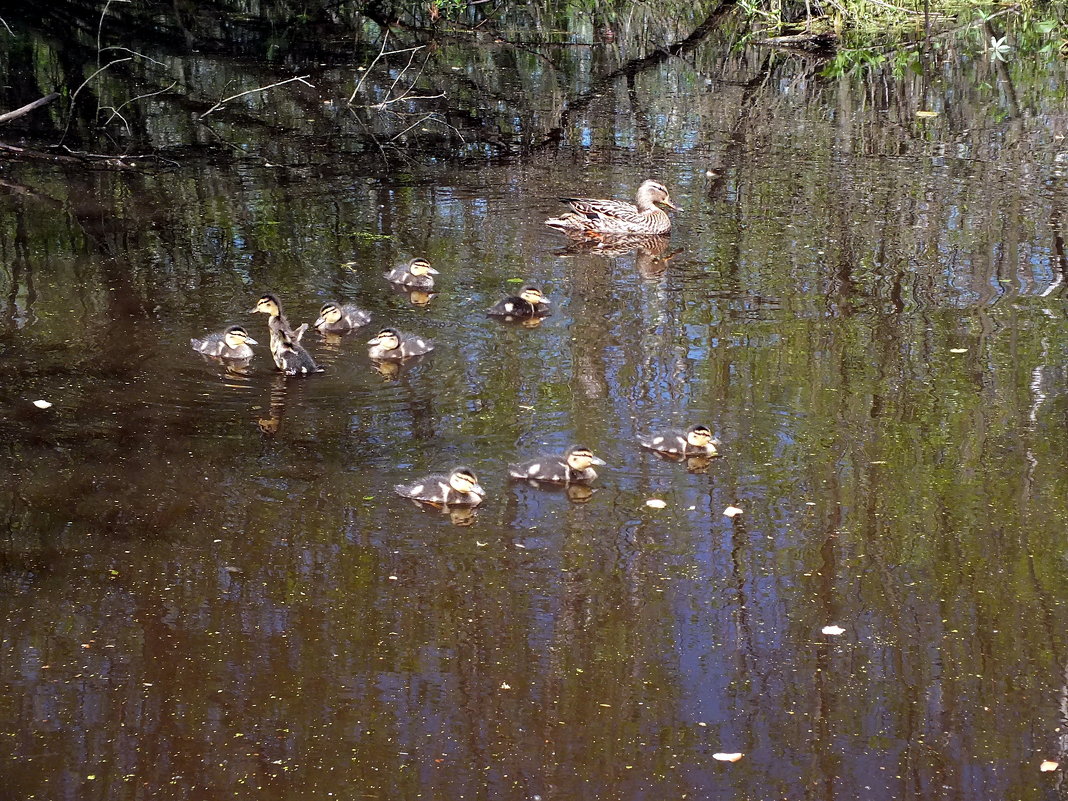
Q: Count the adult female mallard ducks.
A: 1